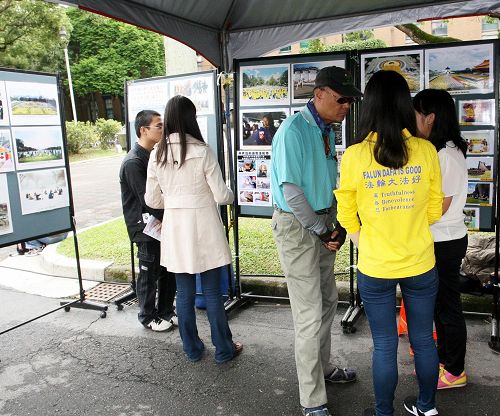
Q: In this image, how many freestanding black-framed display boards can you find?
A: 4